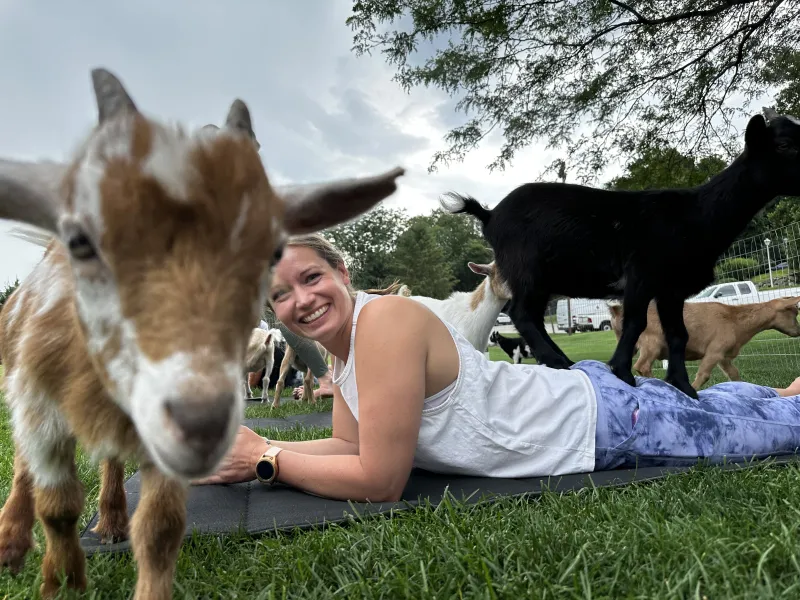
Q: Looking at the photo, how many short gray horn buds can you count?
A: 2